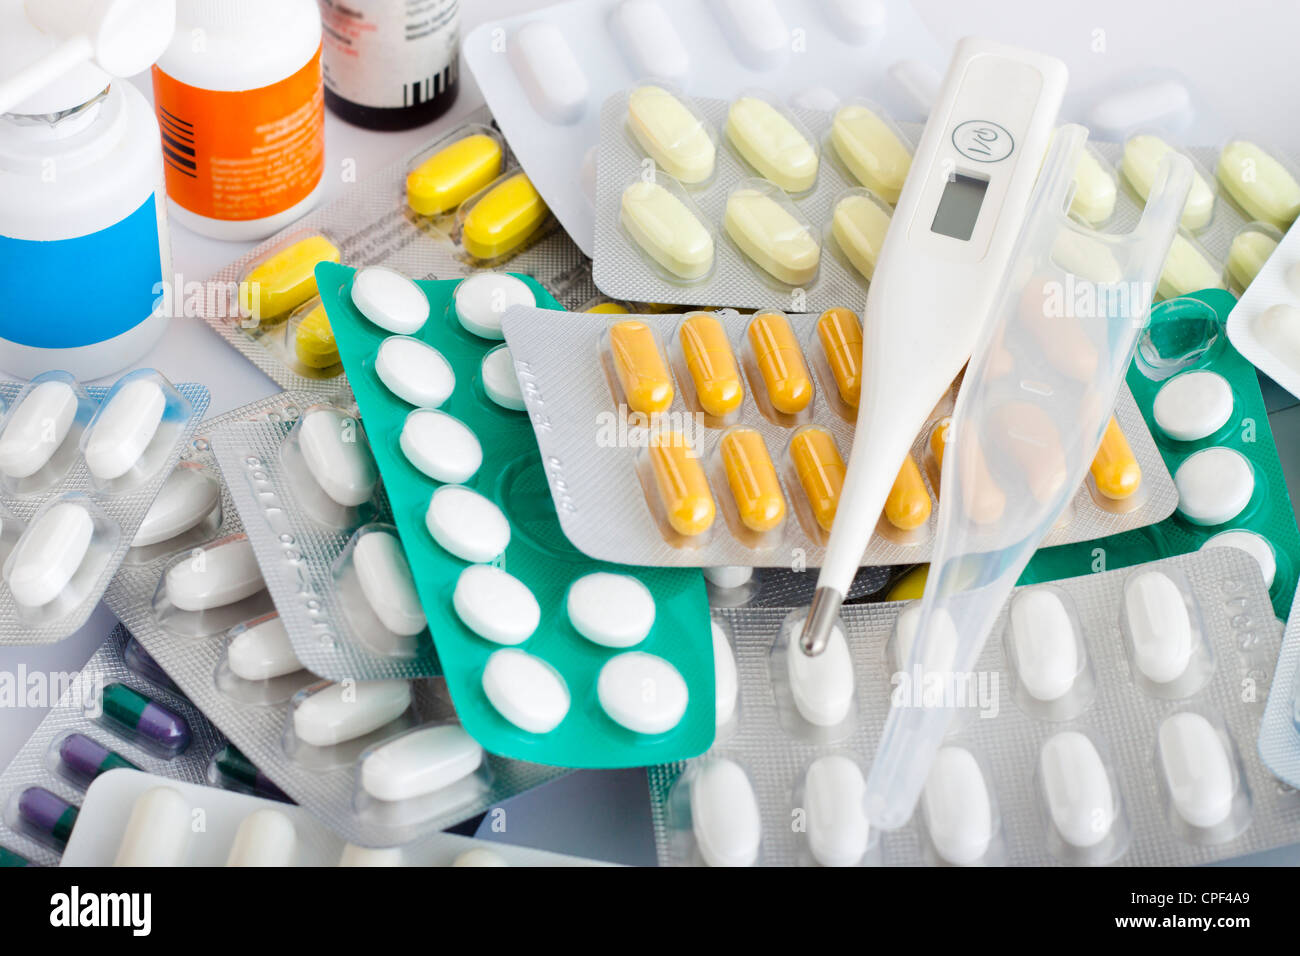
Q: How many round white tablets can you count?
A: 13